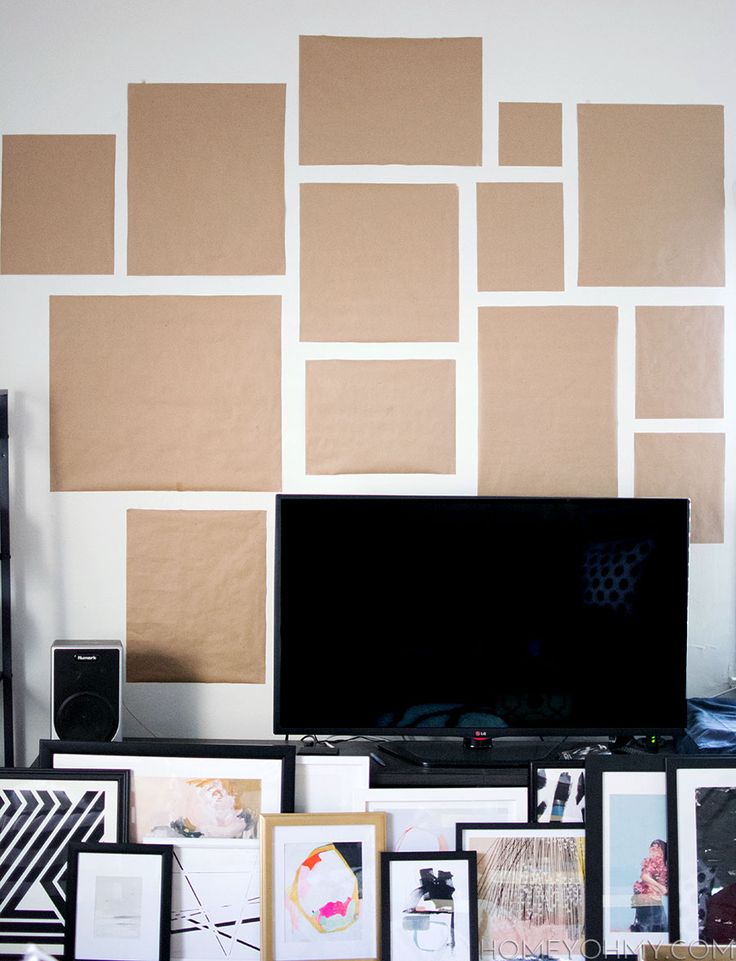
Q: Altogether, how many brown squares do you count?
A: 13